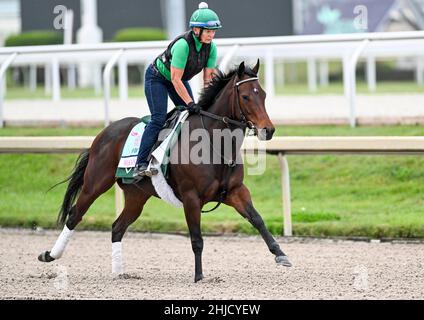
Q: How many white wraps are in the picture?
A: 2